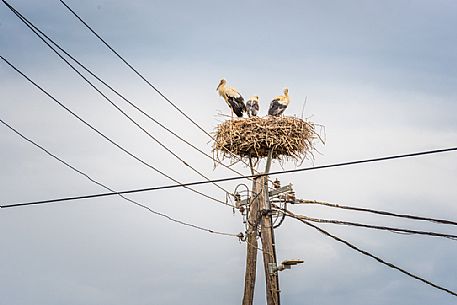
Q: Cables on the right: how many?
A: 4